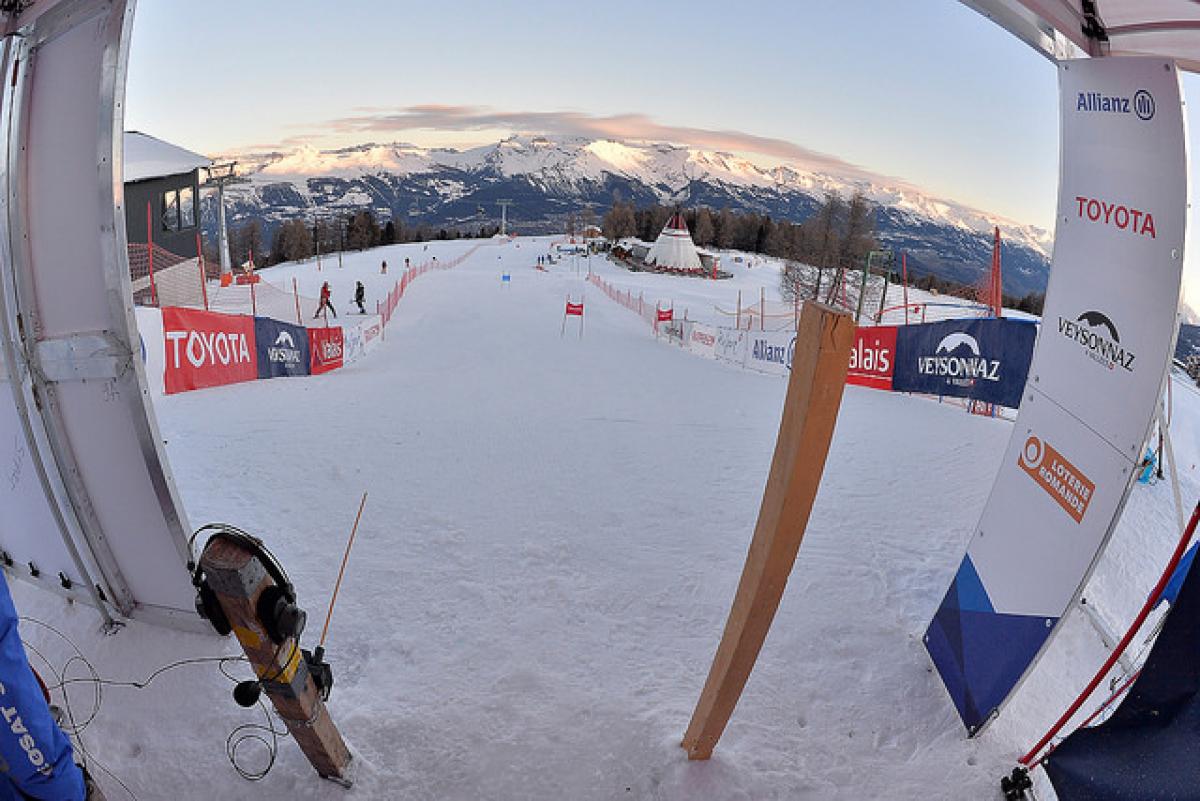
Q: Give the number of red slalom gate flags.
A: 2